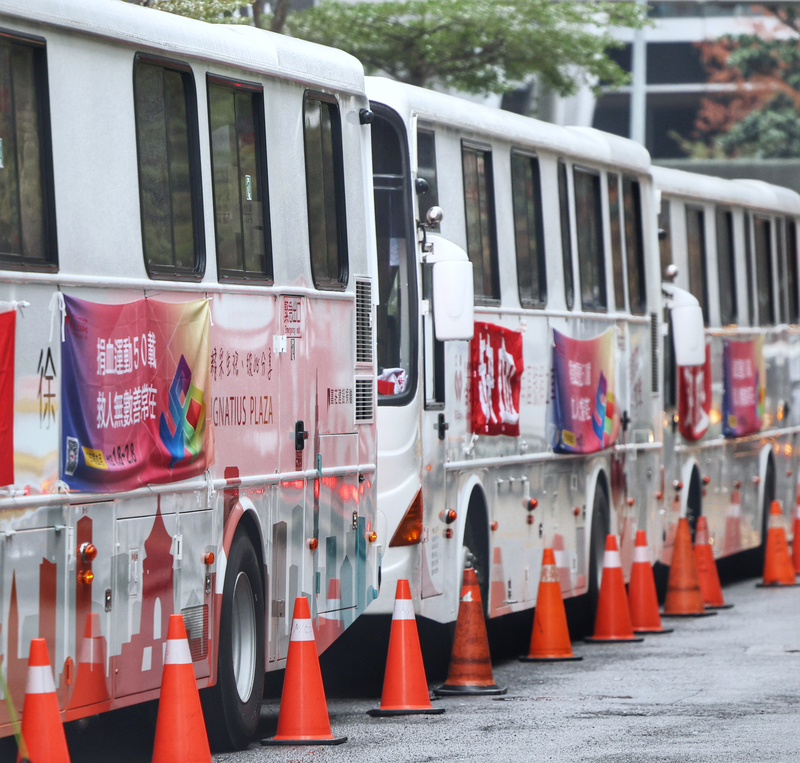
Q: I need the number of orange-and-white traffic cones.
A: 12